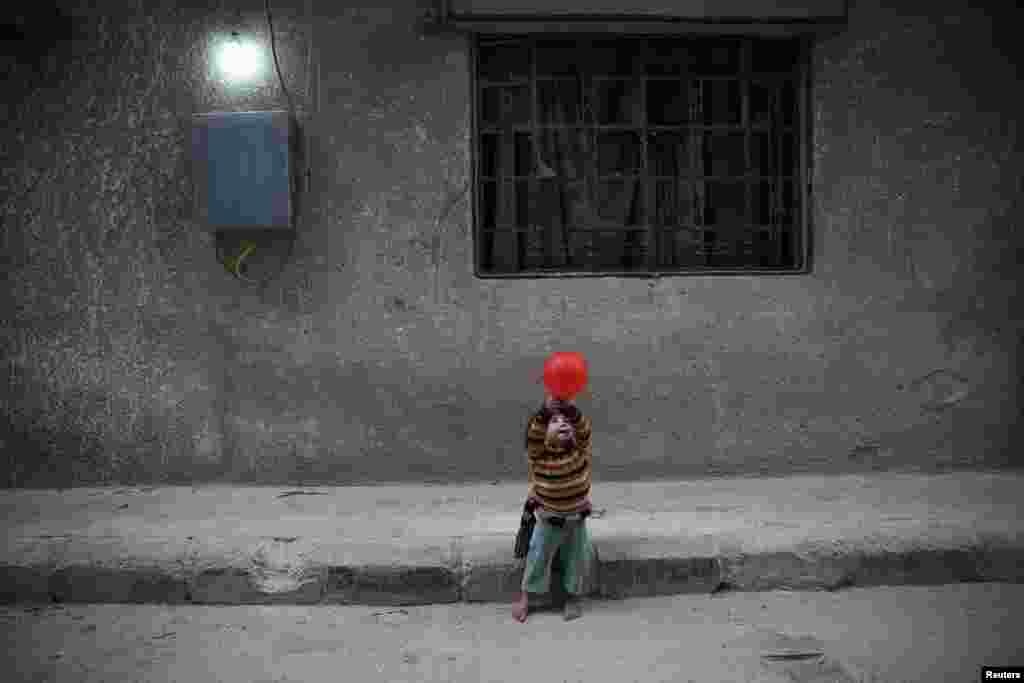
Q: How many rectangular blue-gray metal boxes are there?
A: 1